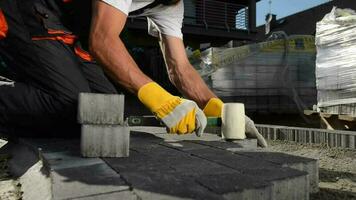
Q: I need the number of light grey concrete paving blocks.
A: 2